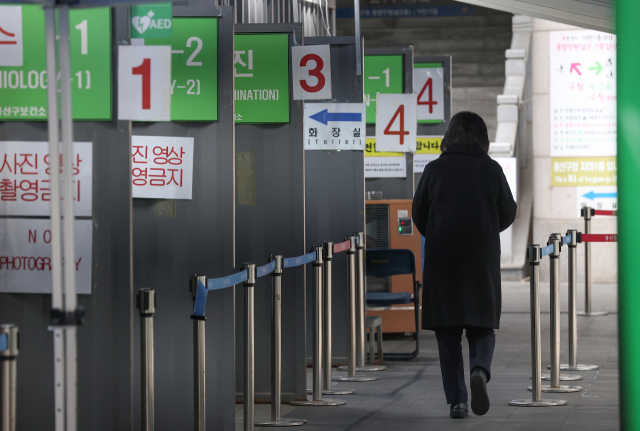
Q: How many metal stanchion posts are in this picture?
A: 14